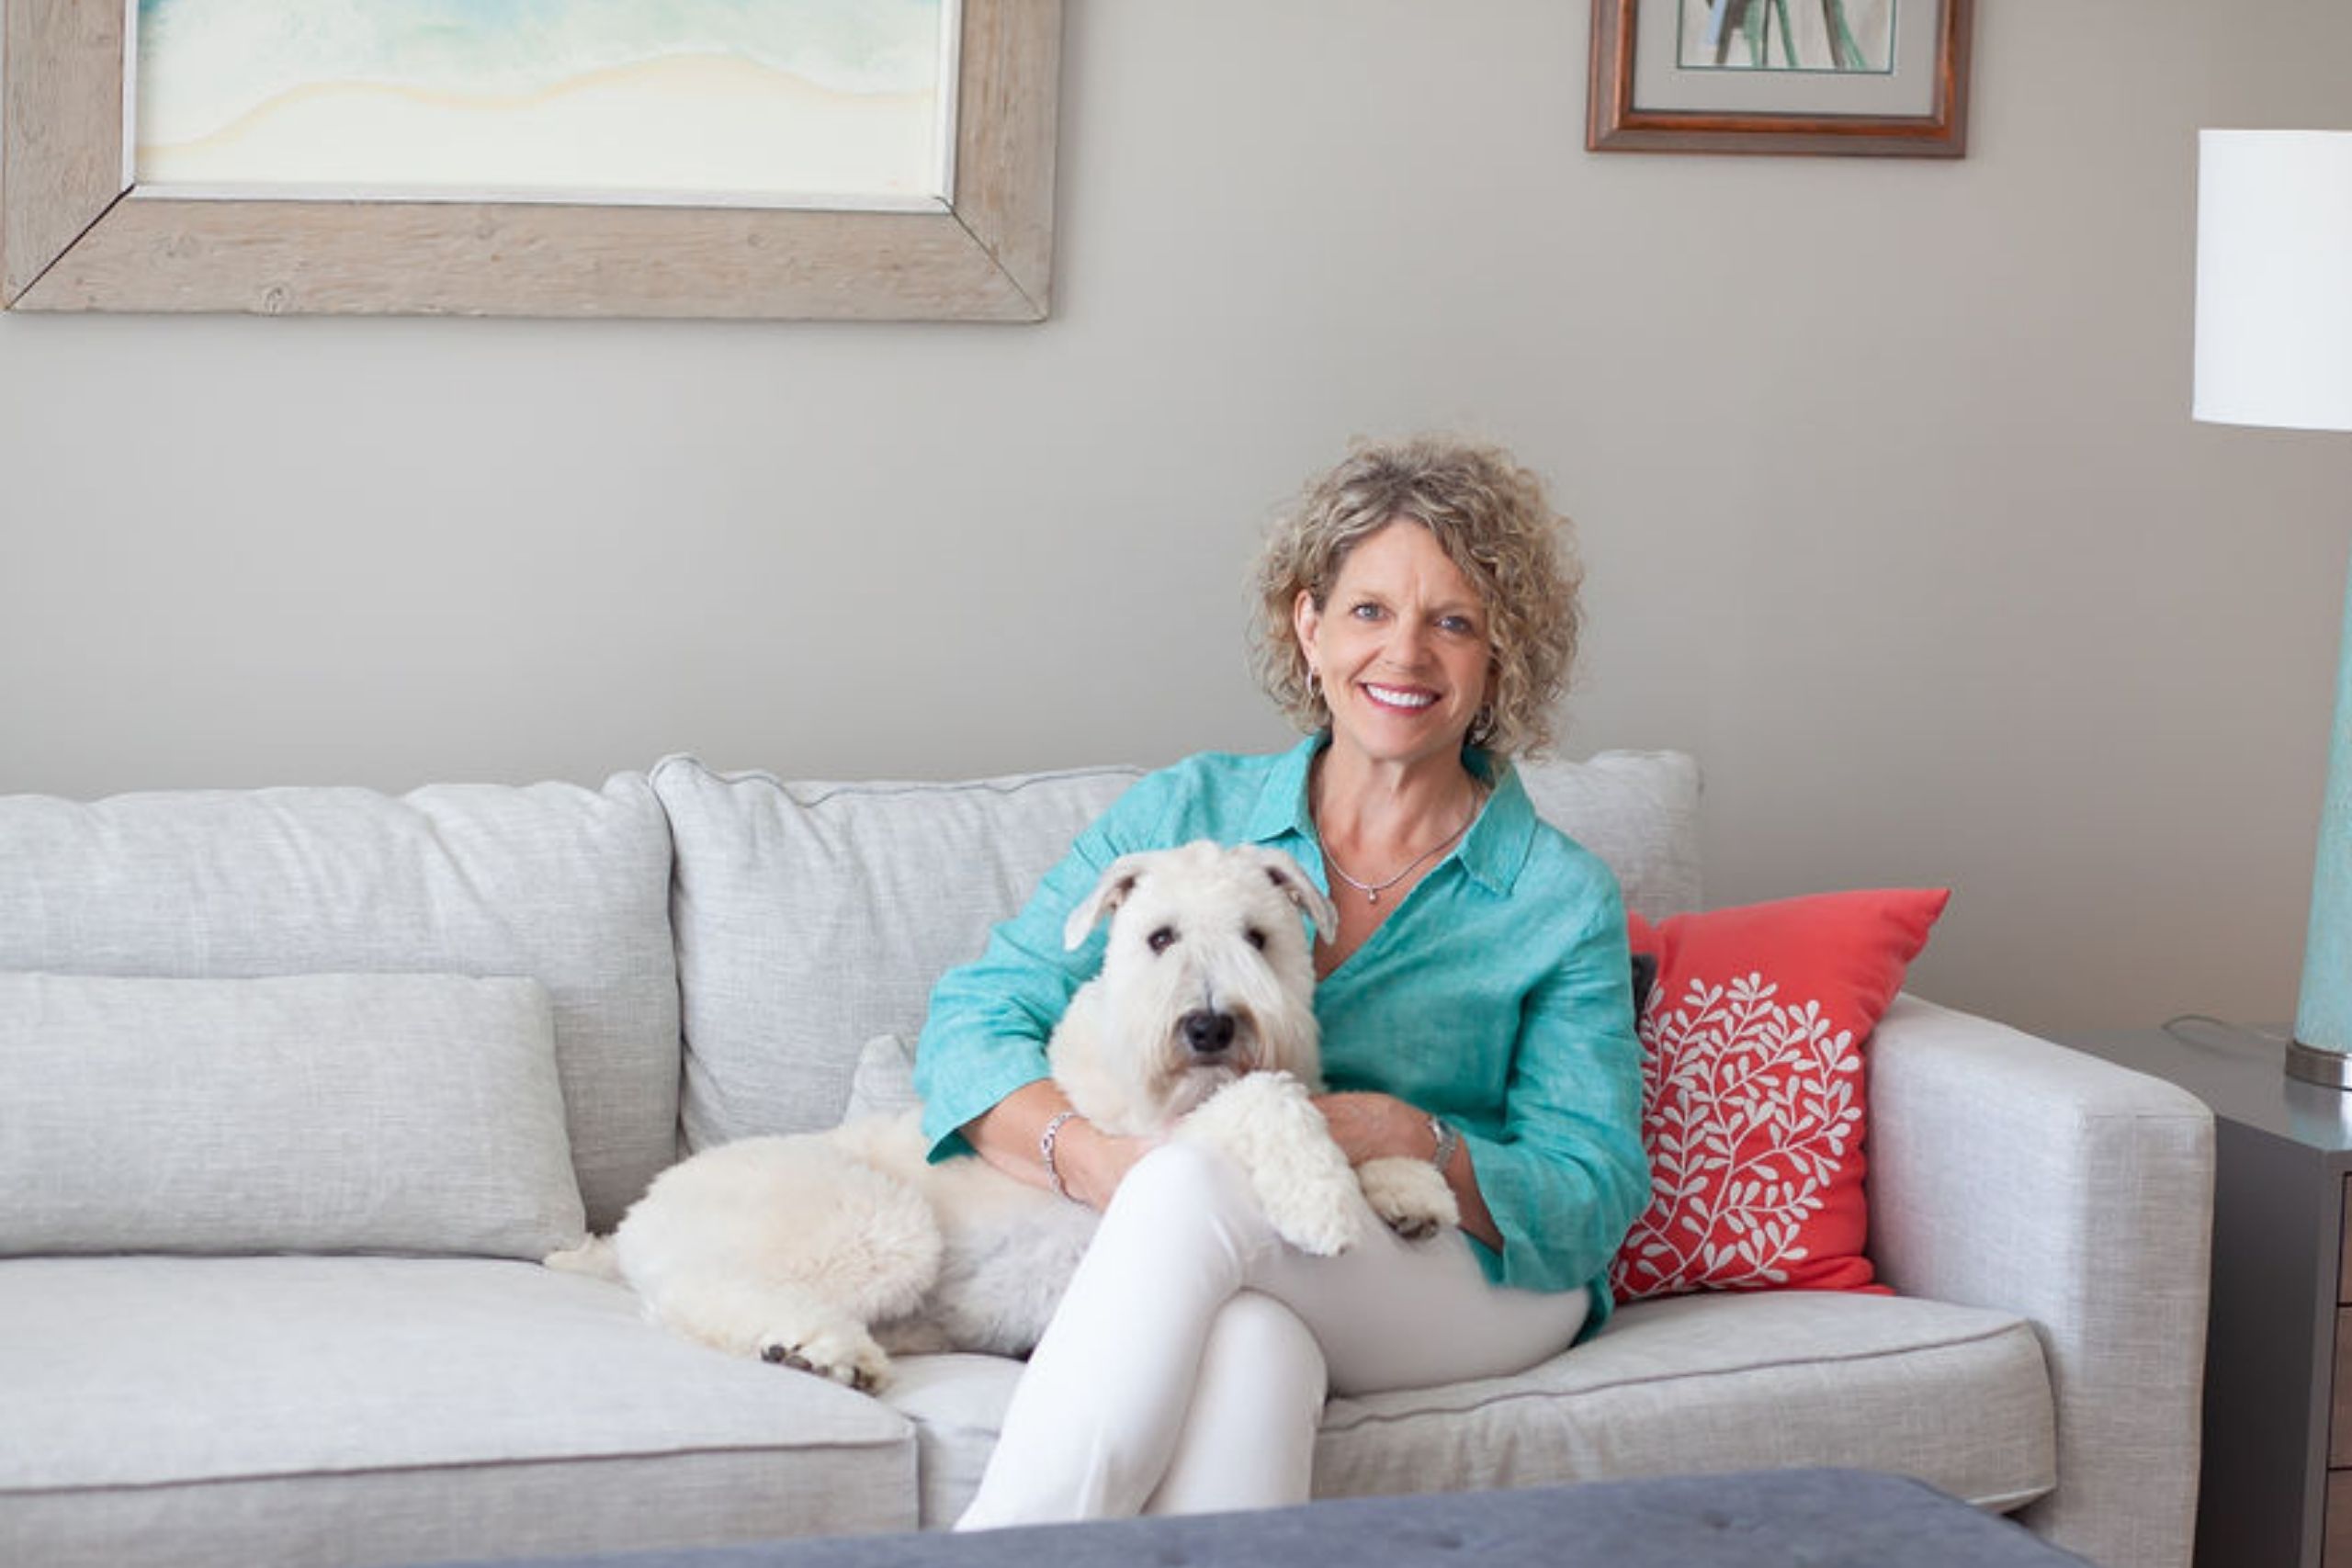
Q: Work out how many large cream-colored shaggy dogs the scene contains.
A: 1